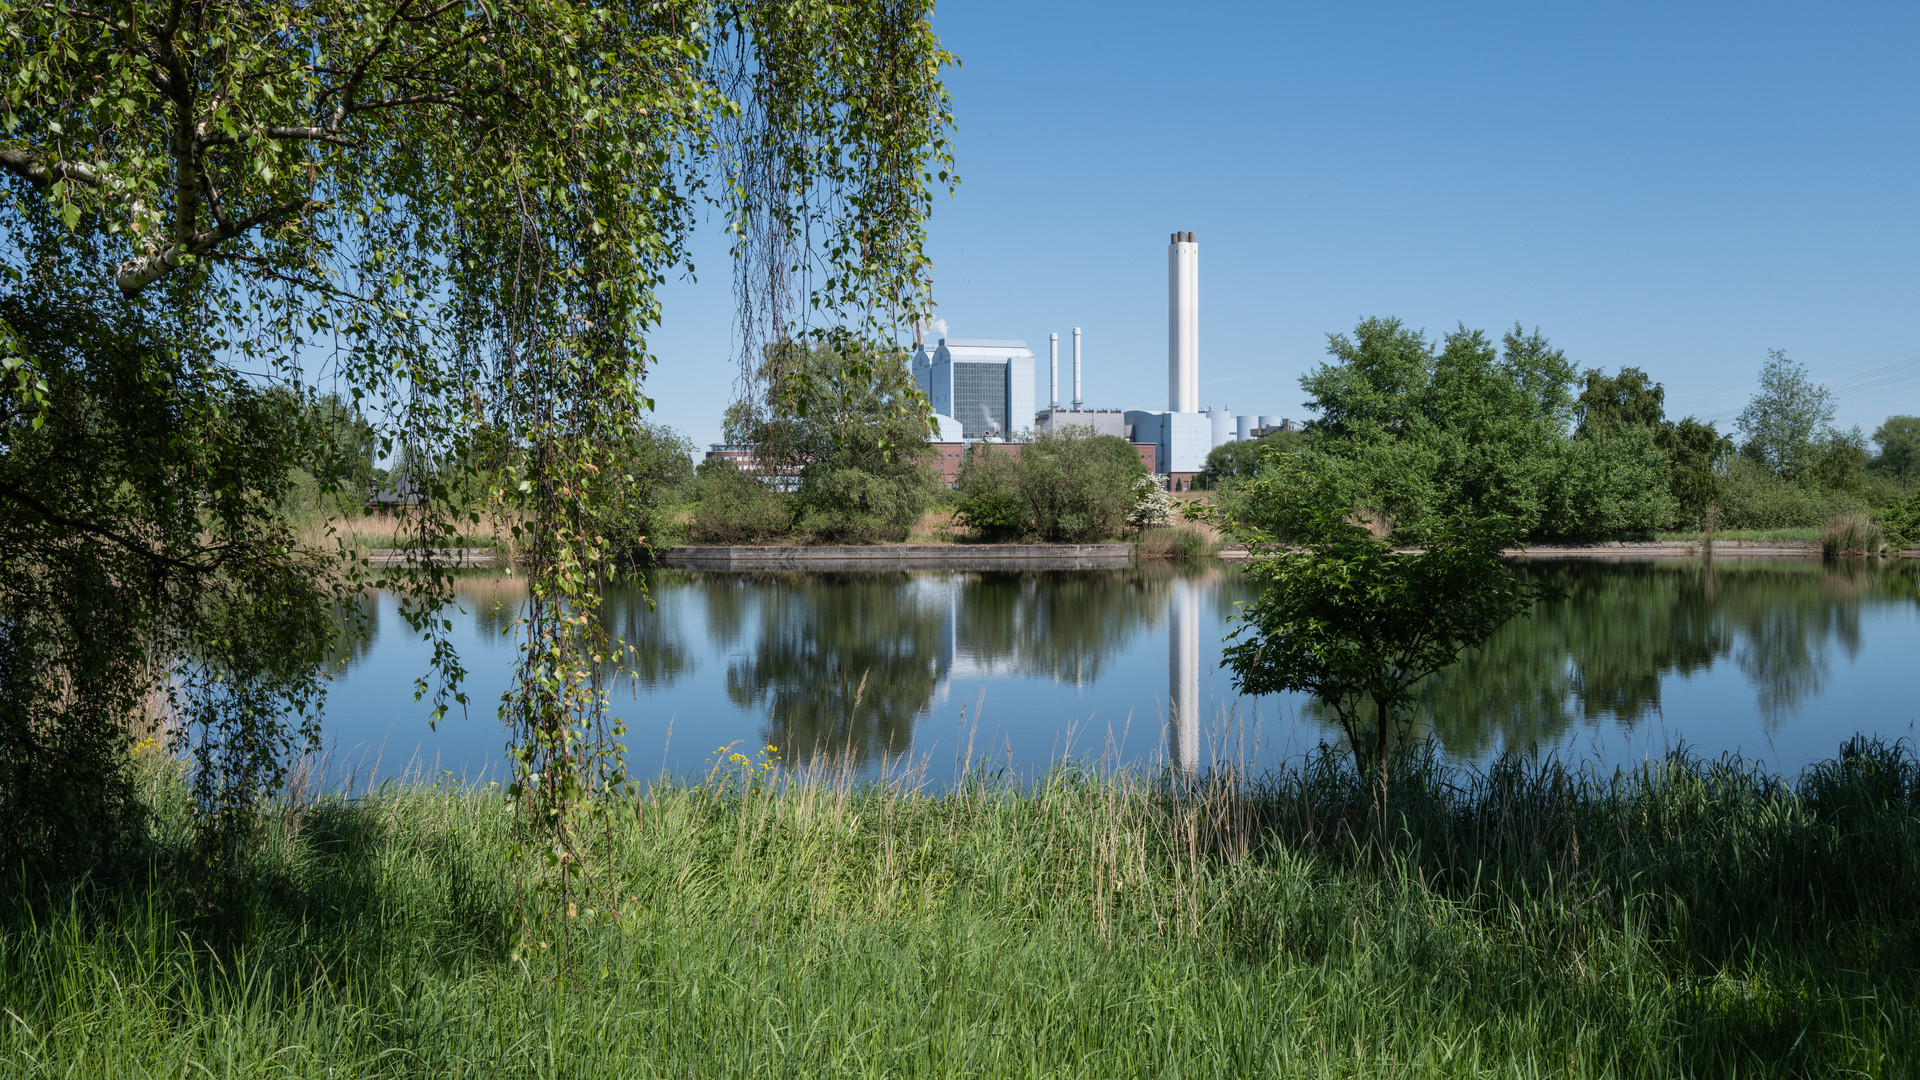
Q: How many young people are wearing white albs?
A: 0